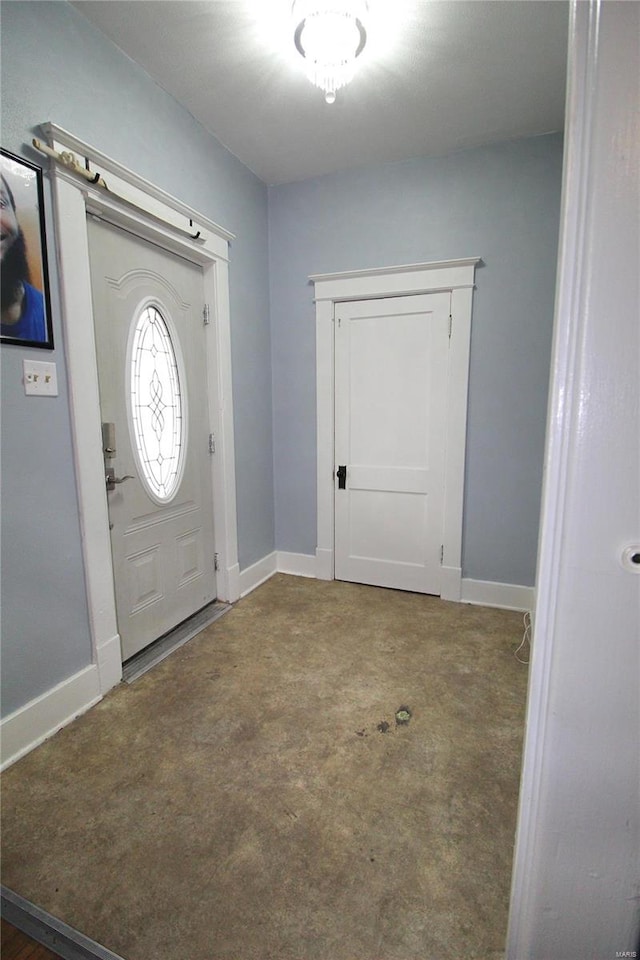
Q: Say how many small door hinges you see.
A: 5